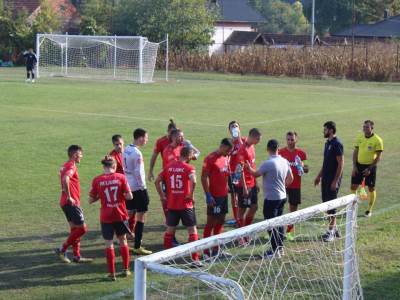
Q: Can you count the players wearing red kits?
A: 10